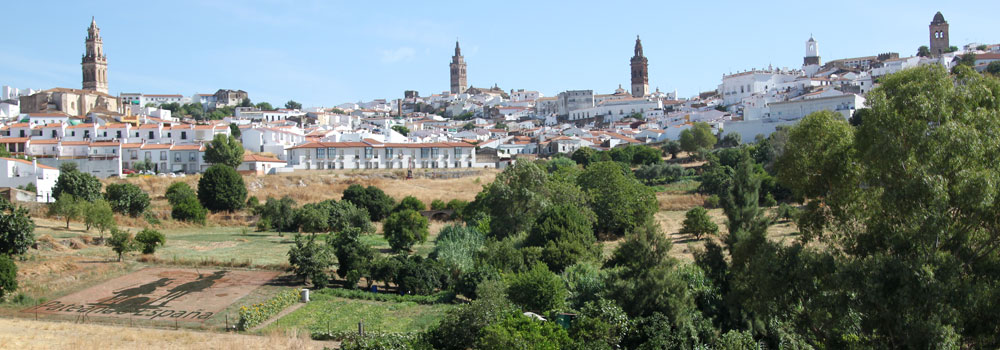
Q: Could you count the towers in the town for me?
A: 5